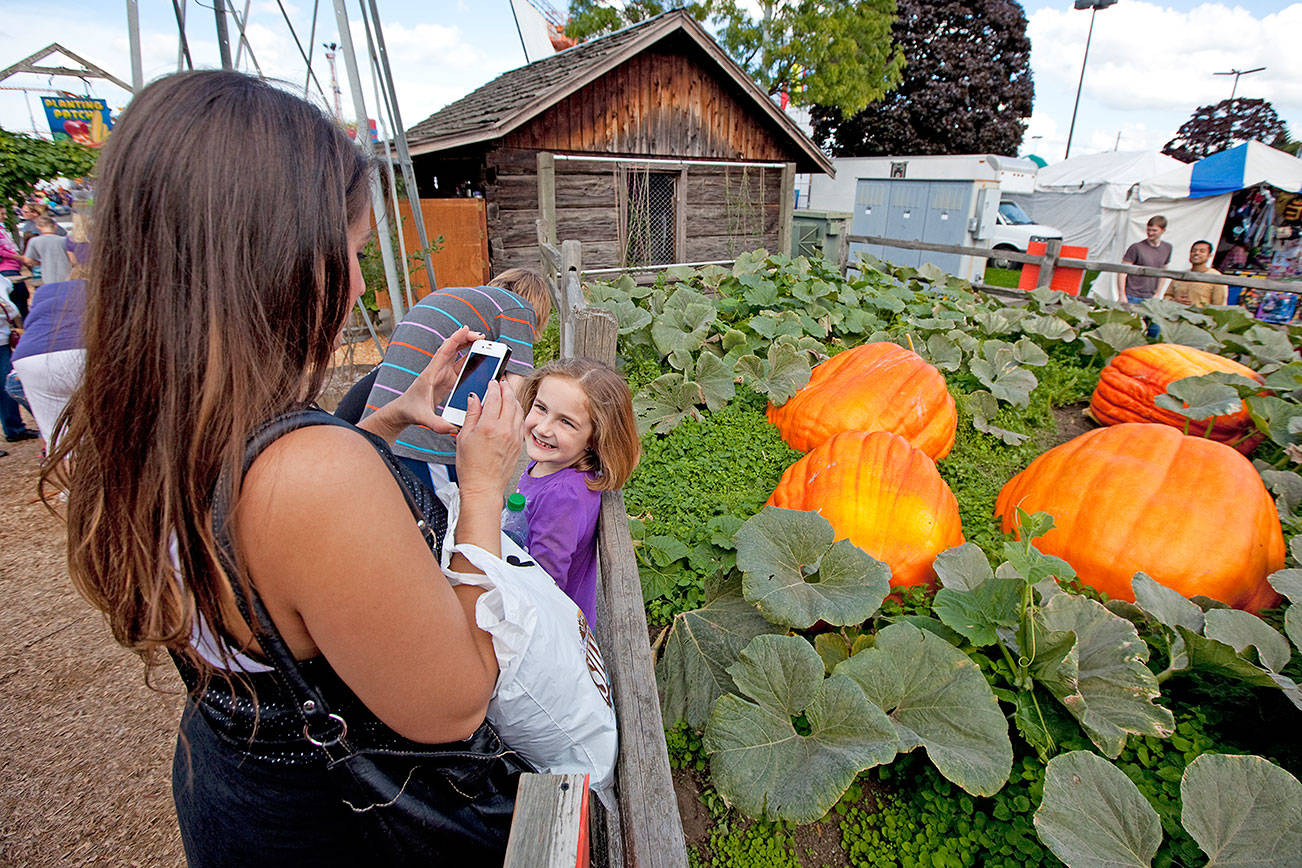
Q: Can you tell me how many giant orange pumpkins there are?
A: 4